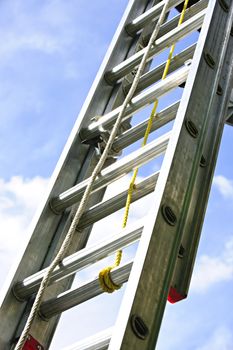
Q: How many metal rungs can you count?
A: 11